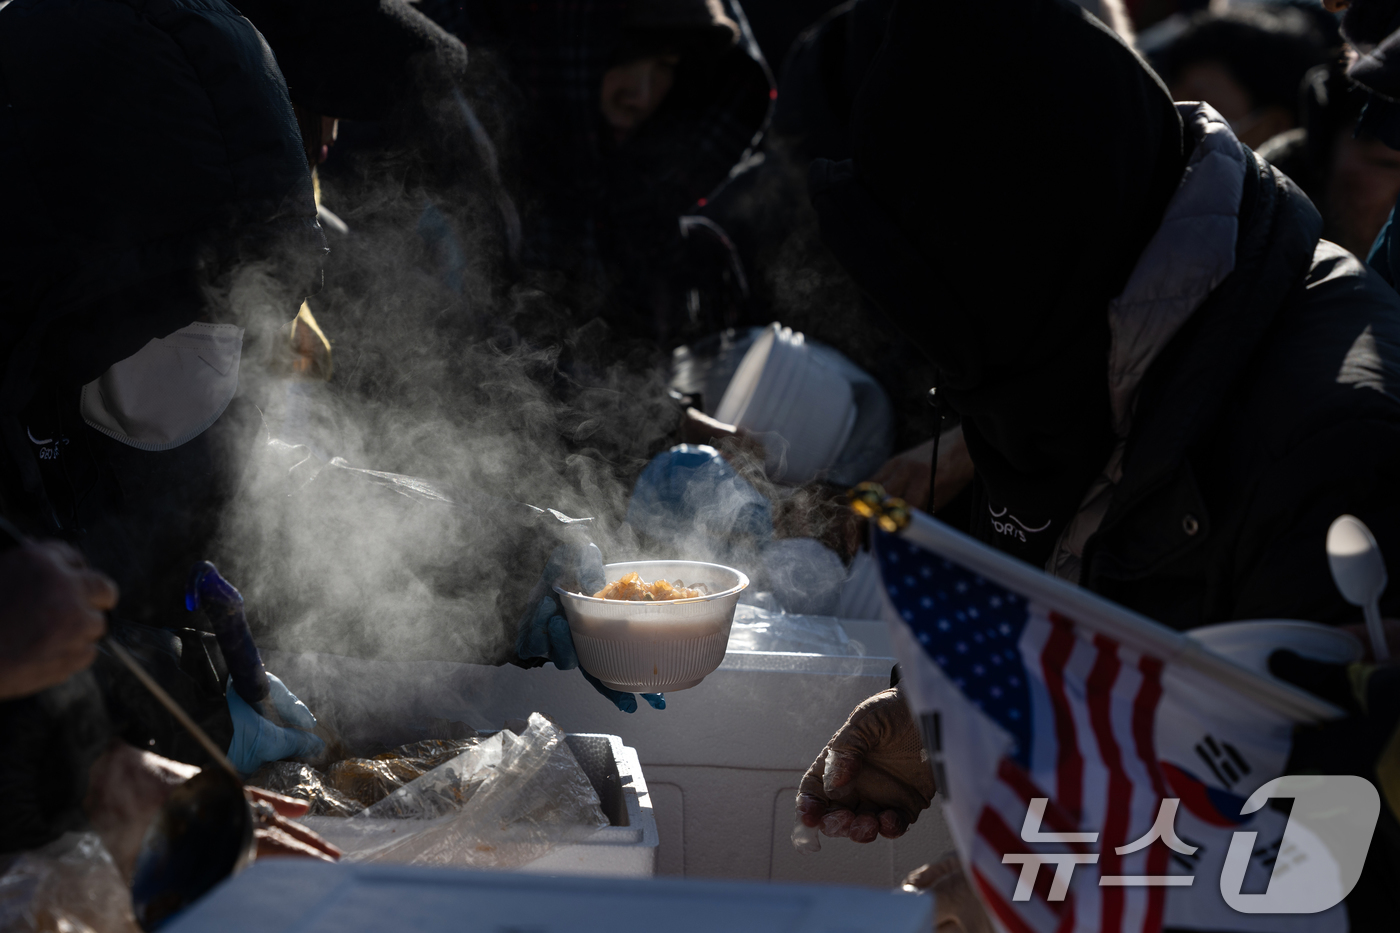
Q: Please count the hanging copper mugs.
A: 0